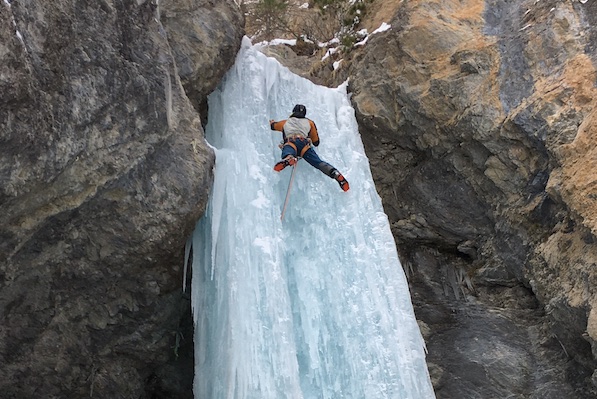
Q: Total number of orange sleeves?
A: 2